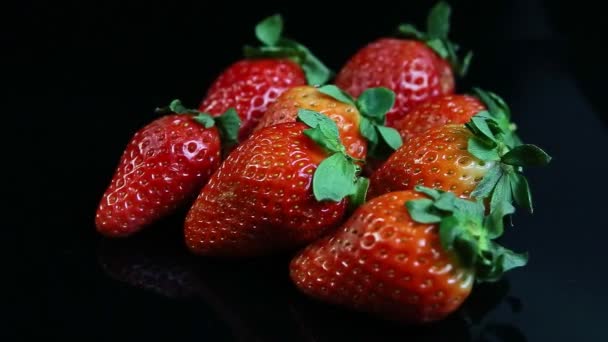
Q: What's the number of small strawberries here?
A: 8